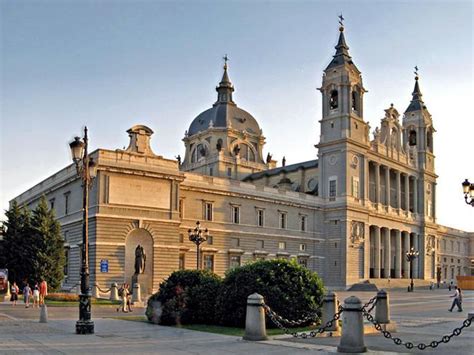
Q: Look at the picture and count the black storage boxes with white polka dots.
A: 0